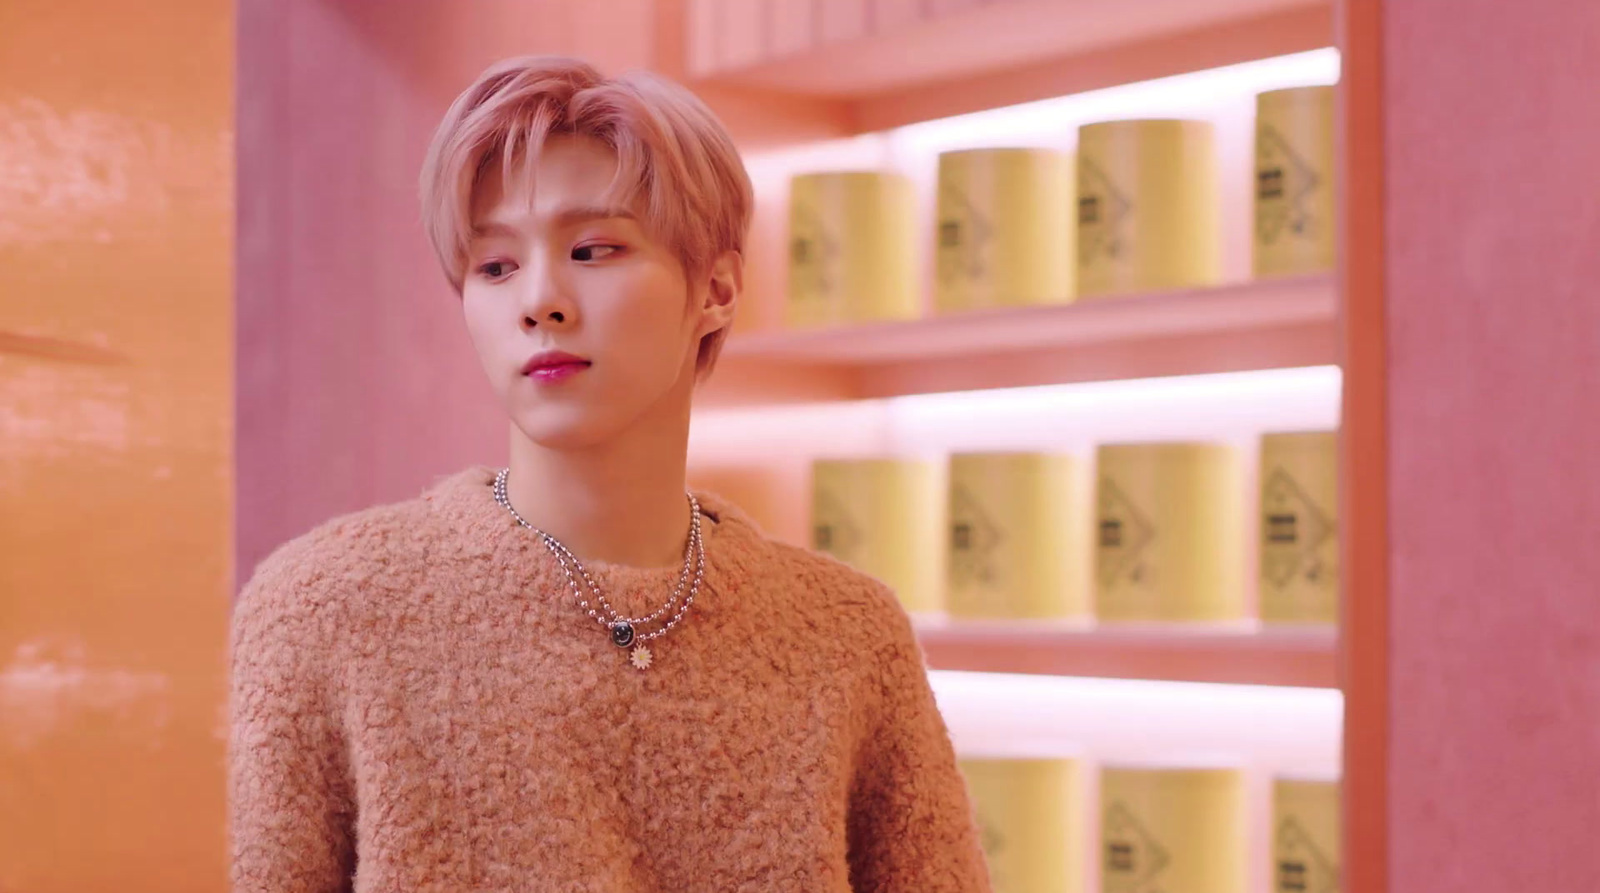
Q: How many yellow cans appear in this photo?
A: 11